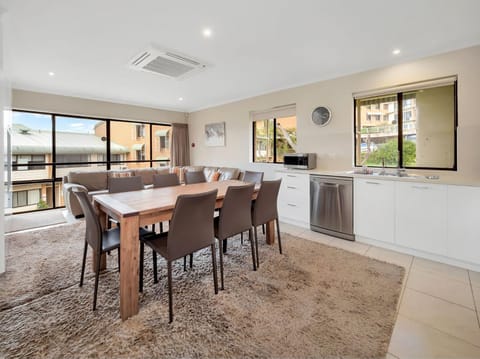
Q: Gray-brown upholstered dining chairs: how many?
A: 8